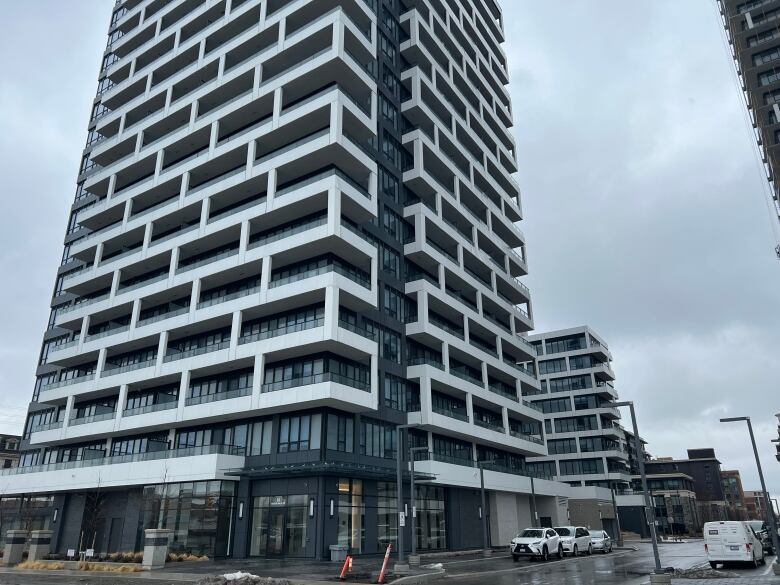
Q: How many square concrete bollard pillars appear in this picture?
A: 3